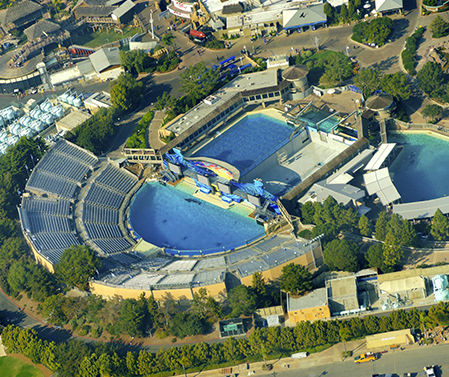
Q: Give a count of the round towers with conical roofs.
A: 2